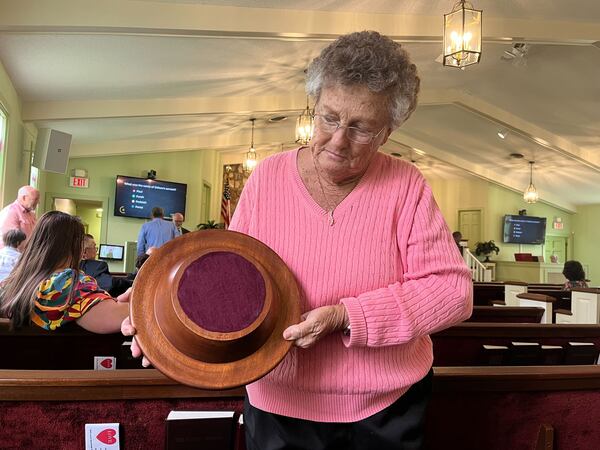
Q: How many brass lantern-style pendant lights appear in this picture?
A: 4